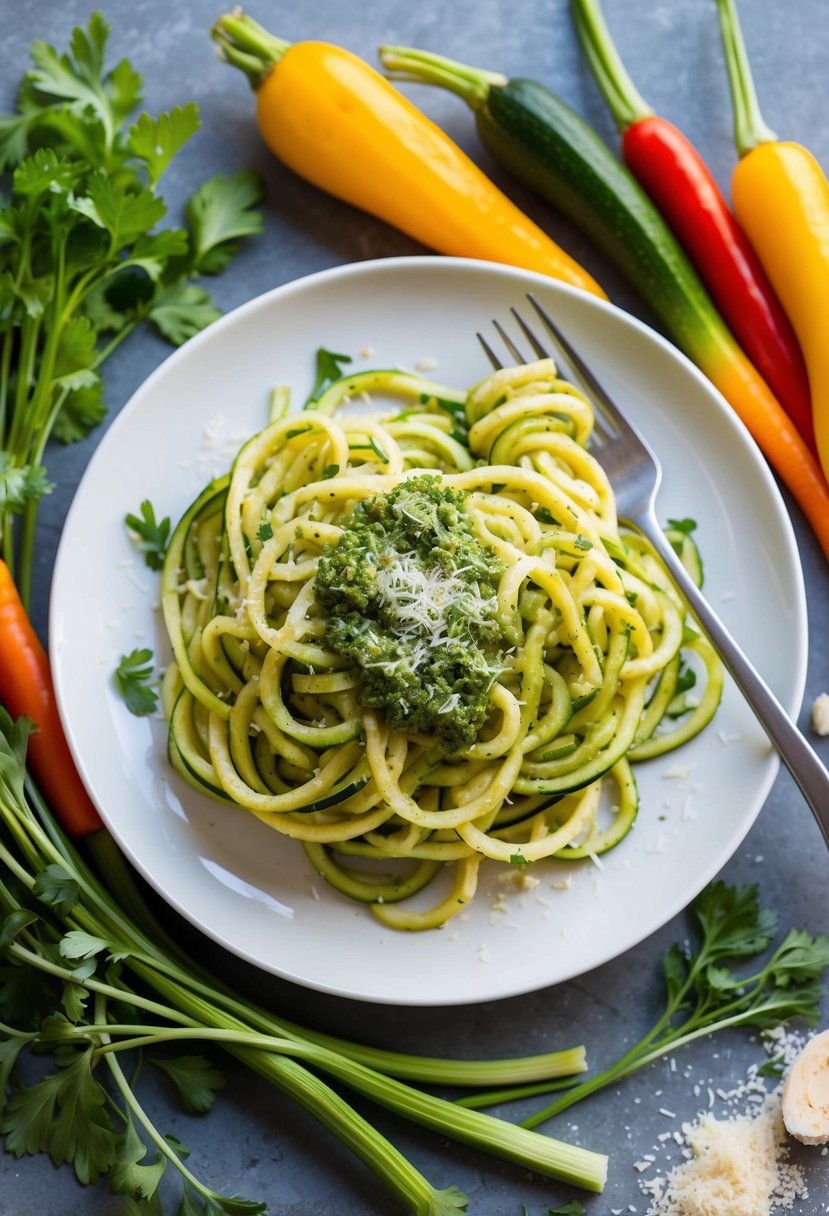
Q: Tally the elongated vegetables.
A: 5